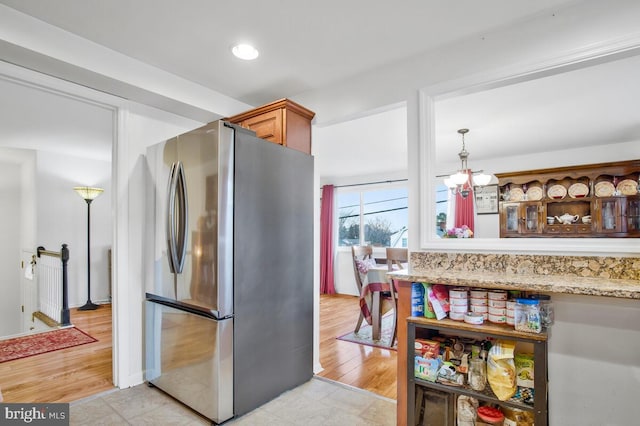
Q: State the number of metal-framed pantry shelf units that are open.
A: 1